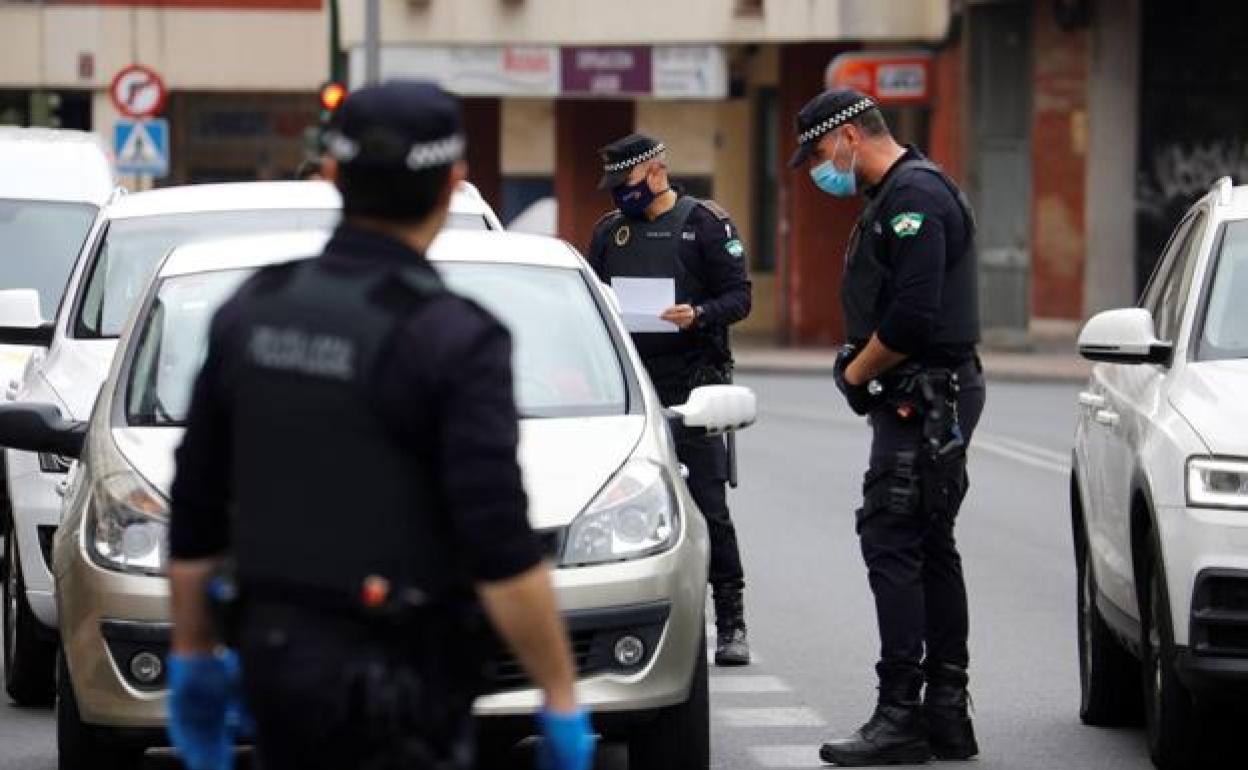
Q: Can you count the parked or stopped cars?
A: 4